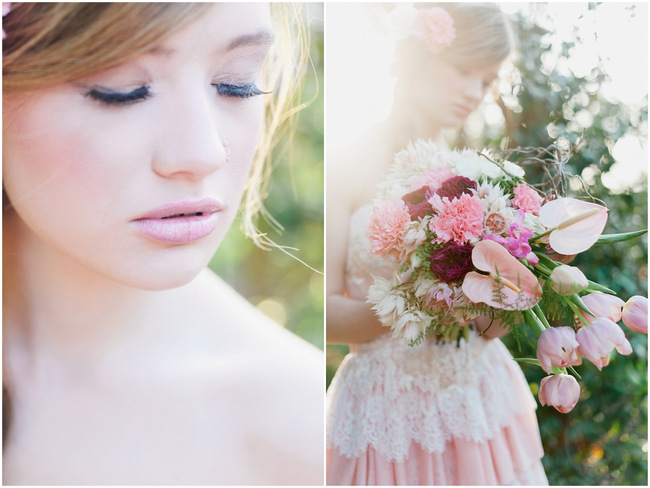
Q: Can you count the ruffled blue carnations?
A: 0